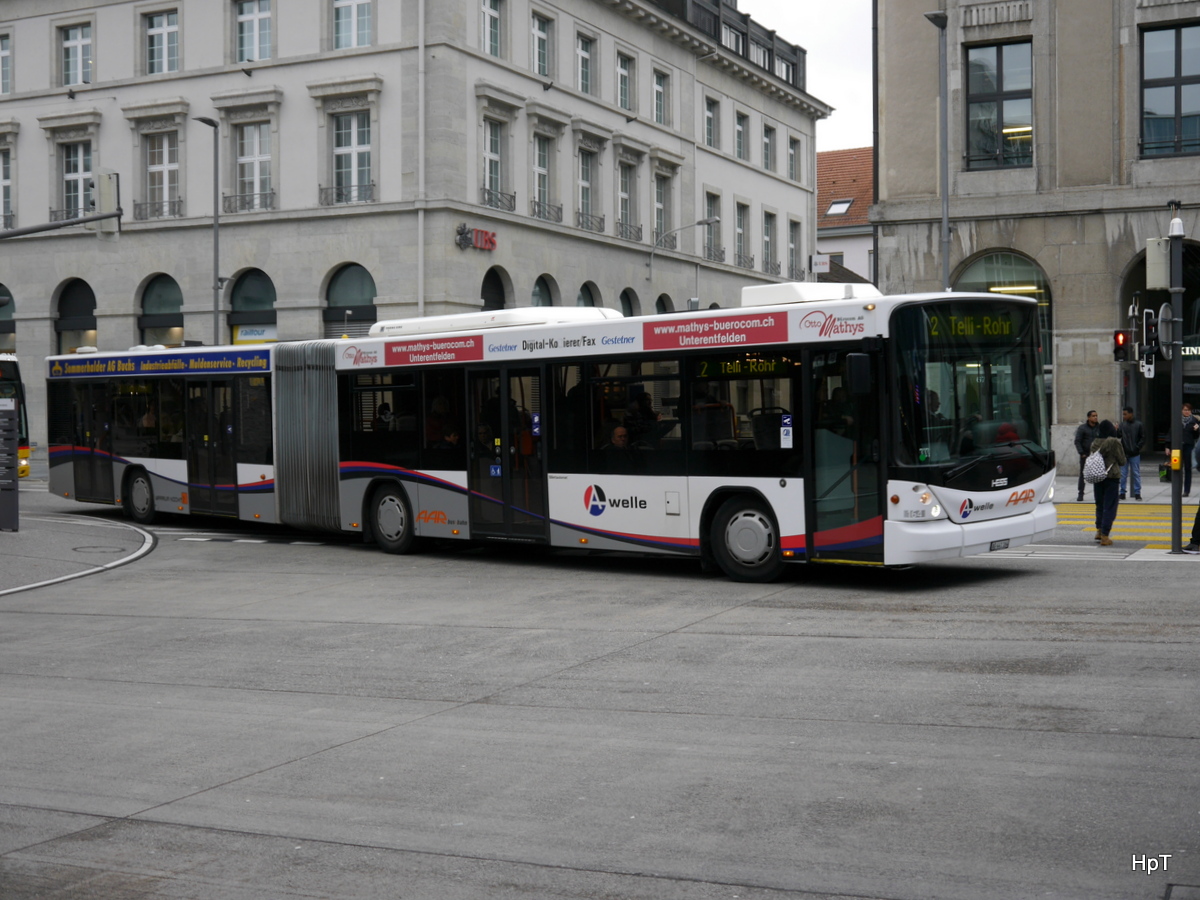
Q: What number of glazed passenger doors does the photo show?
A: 4